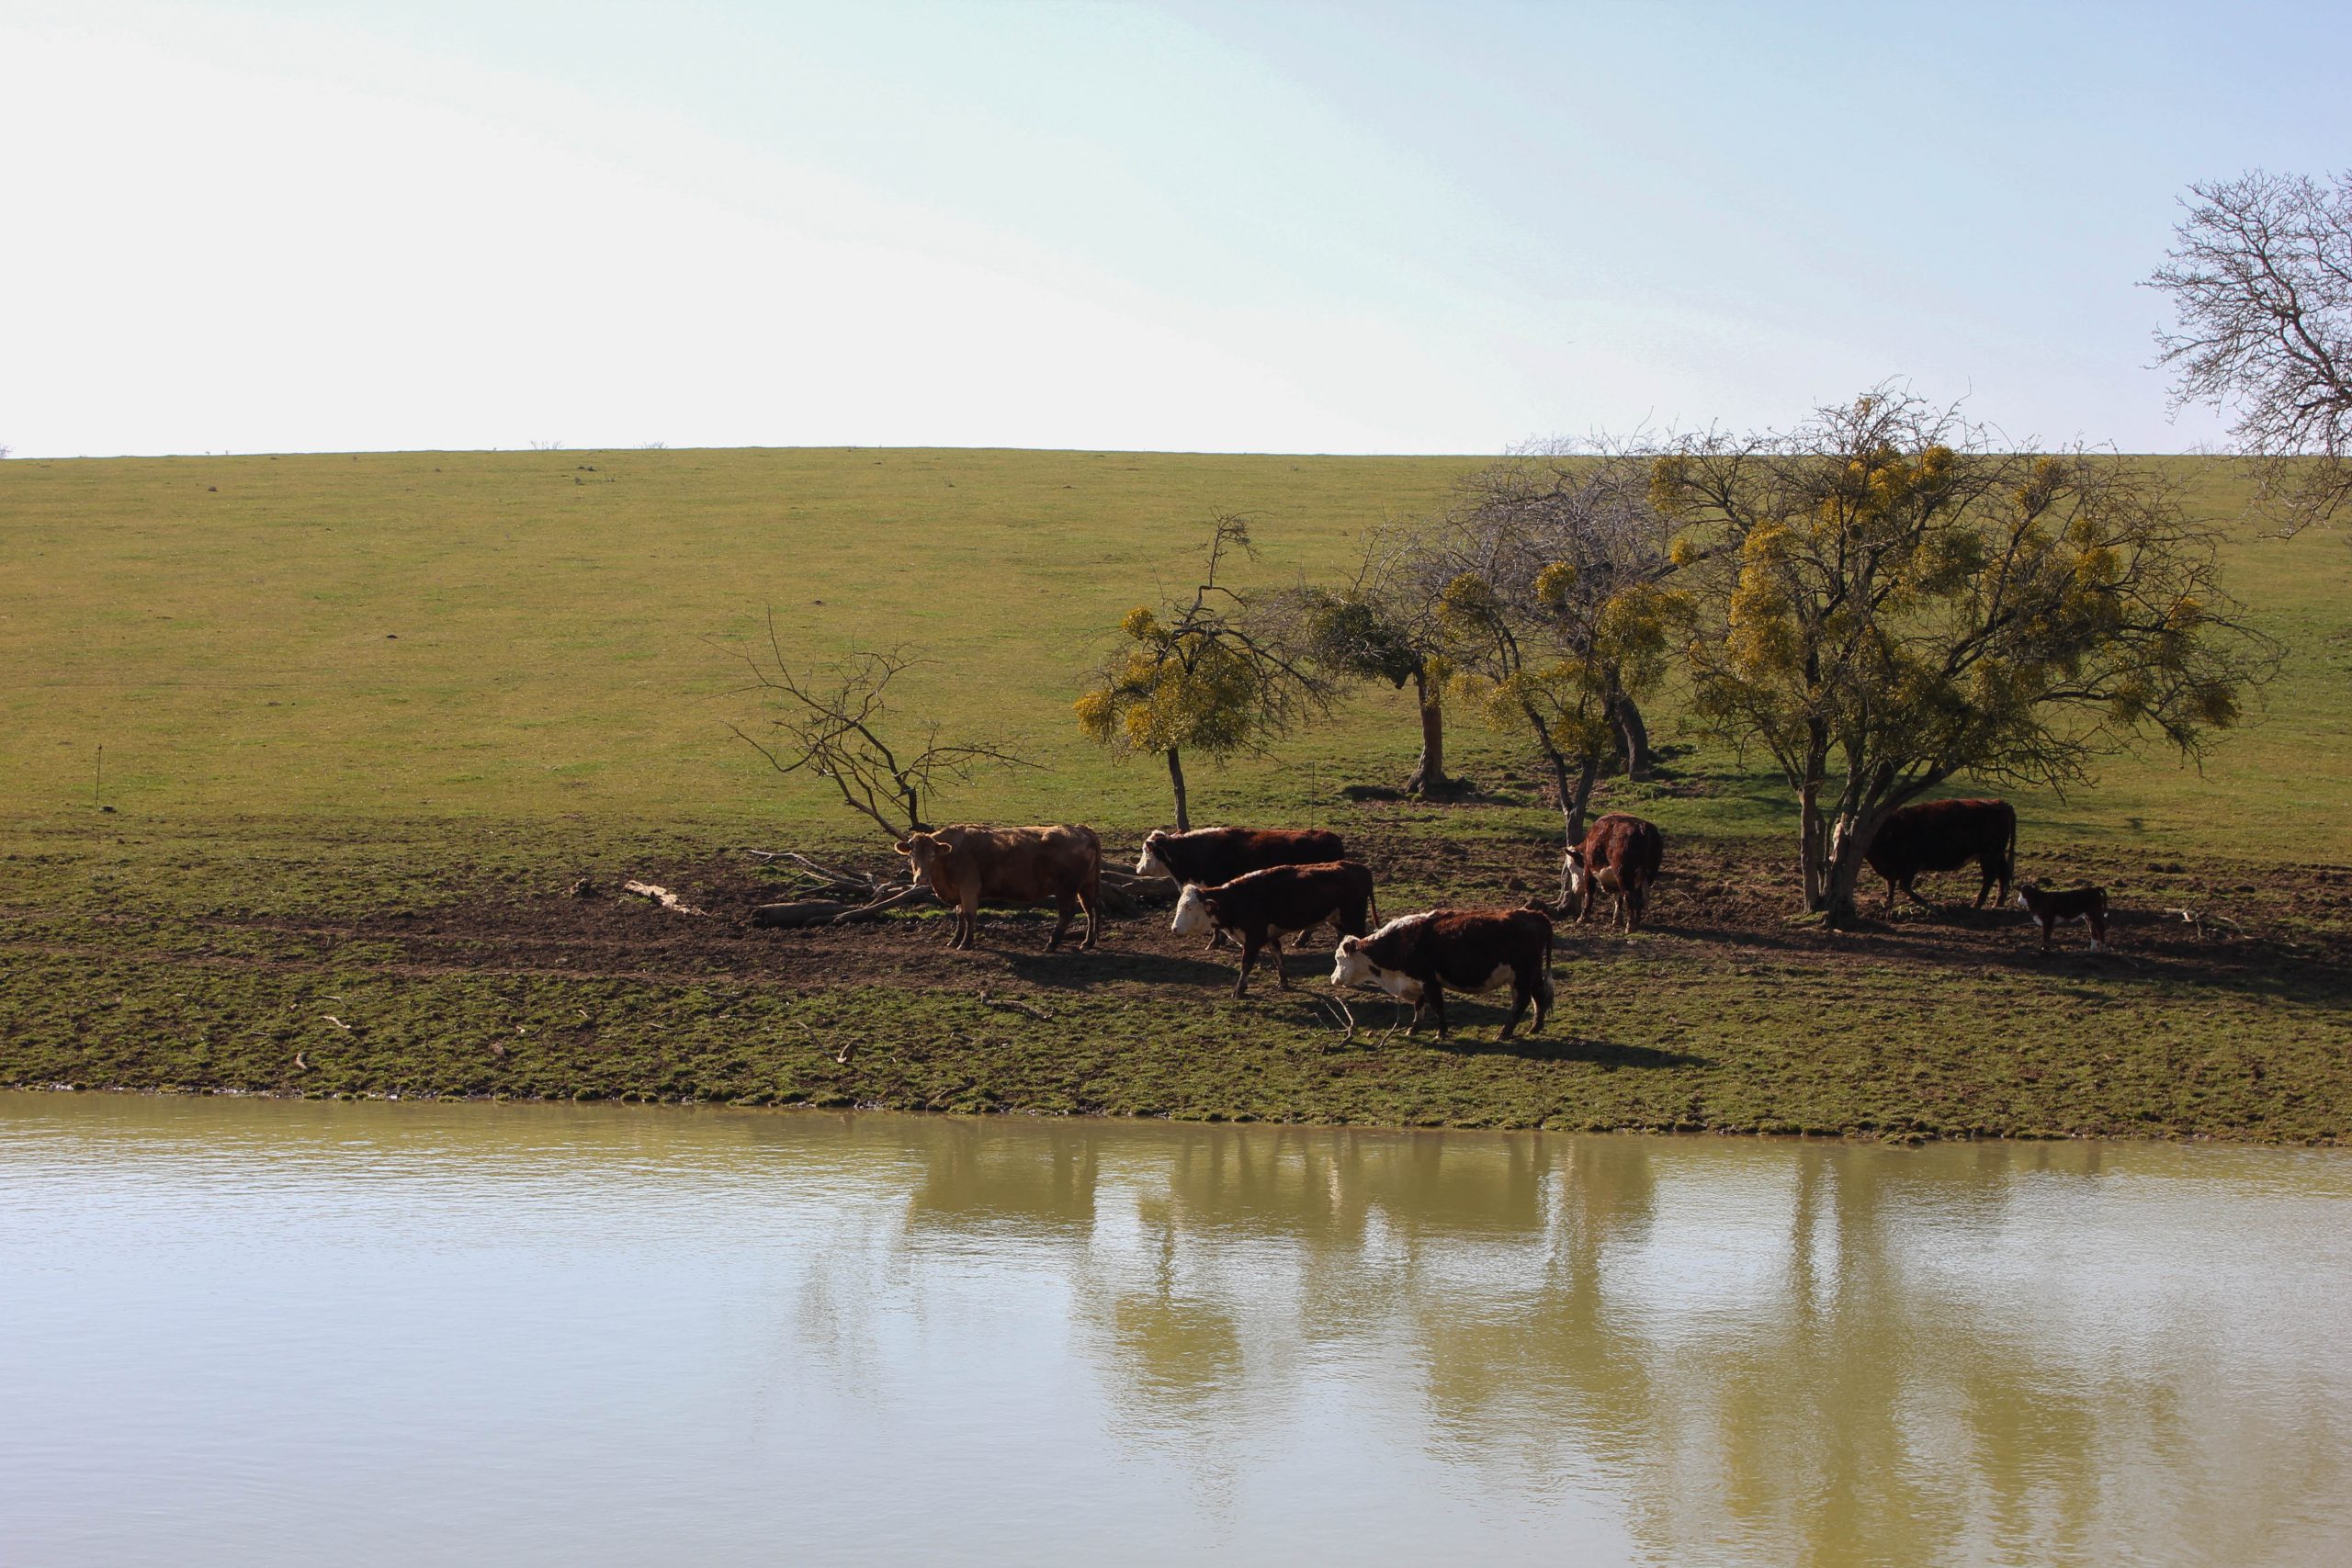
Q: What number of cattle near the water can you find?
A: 7